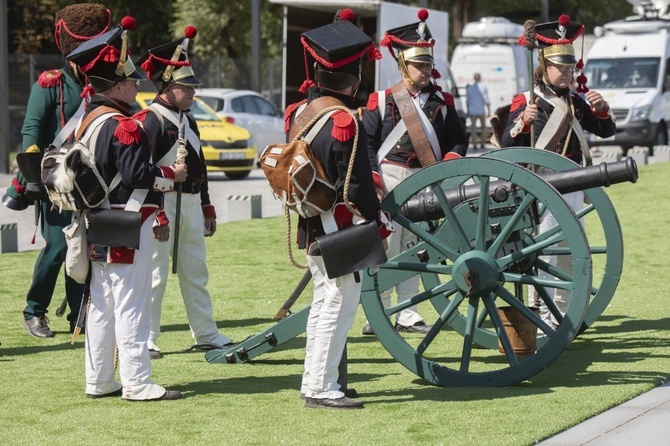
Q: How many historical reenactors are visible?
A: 6